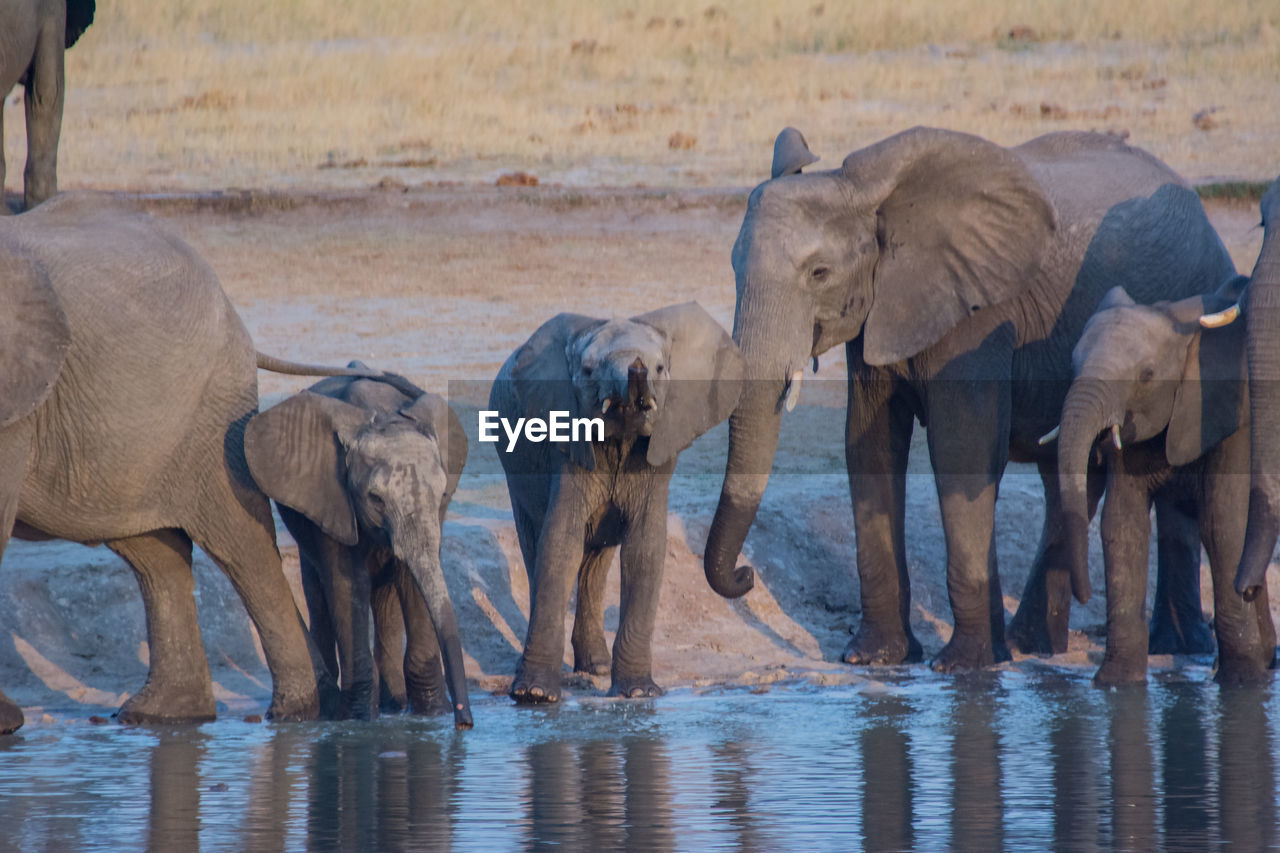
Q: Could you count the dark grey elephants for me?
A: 7